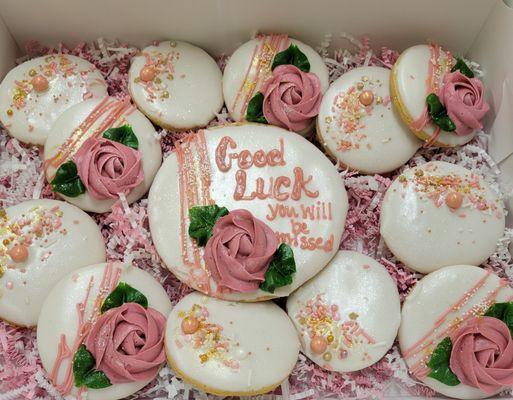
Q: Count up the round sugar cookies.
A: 13